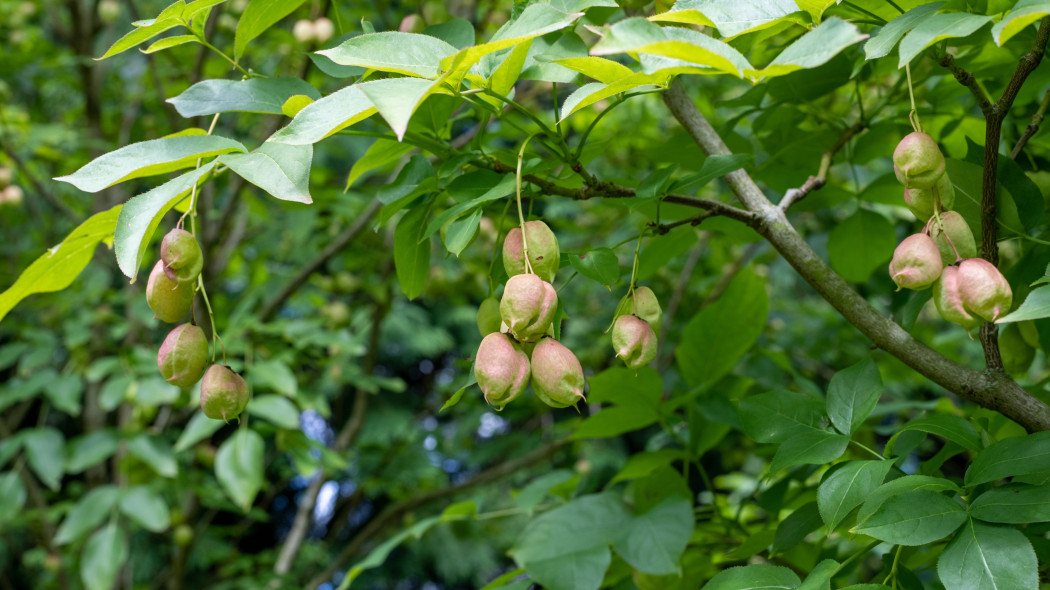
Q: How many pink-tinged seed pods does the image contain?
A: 15